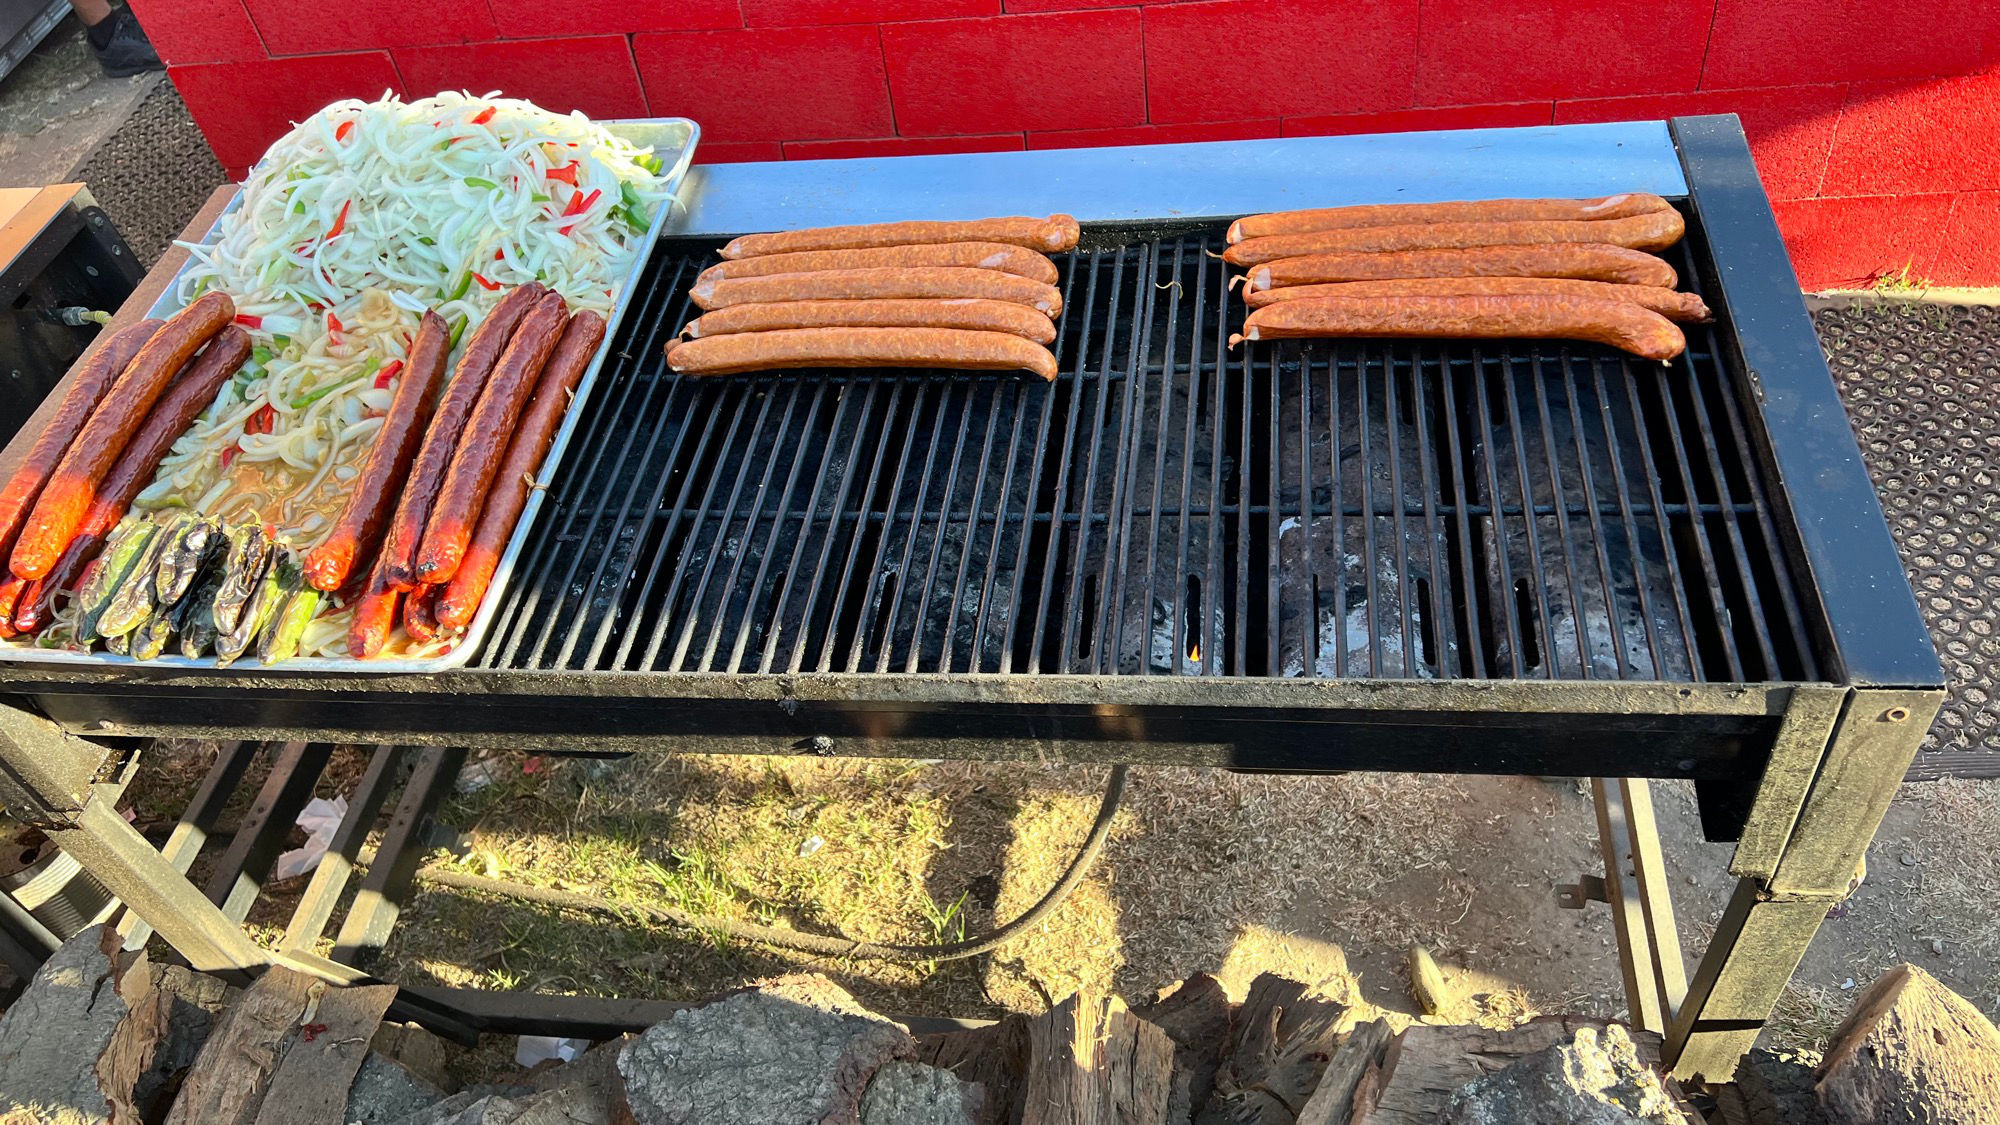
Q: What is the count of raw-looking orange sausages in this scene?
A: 10